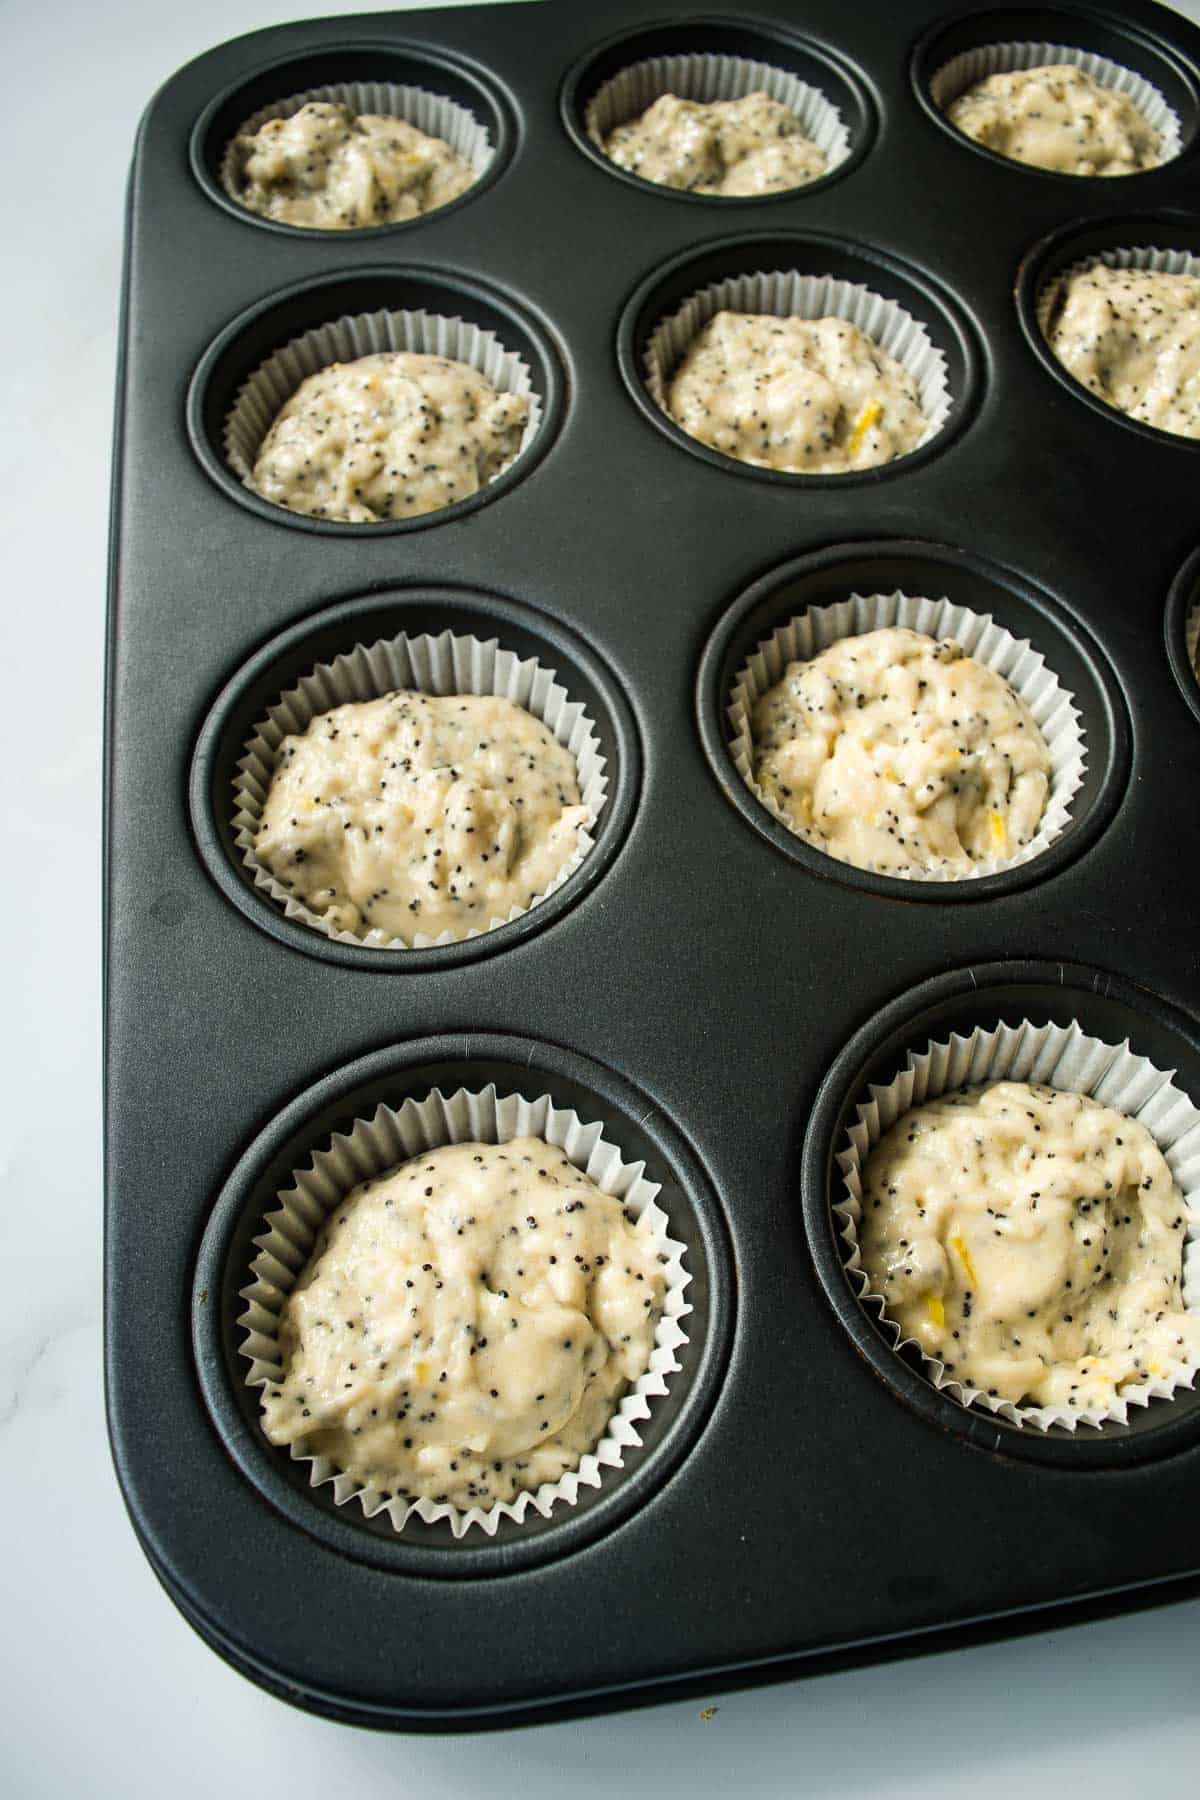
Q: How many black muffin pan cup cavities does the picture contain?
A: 11